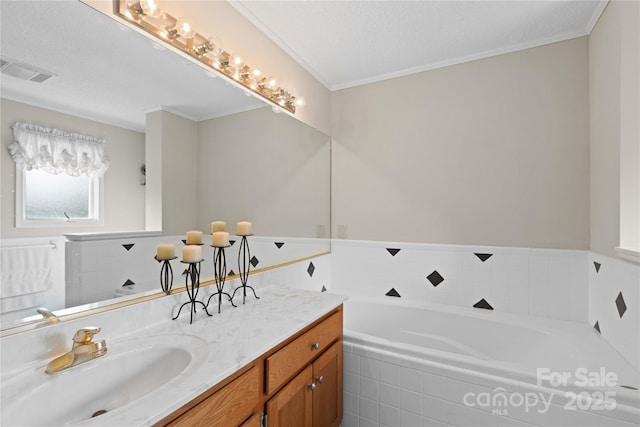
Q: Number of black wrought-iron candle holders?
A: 3